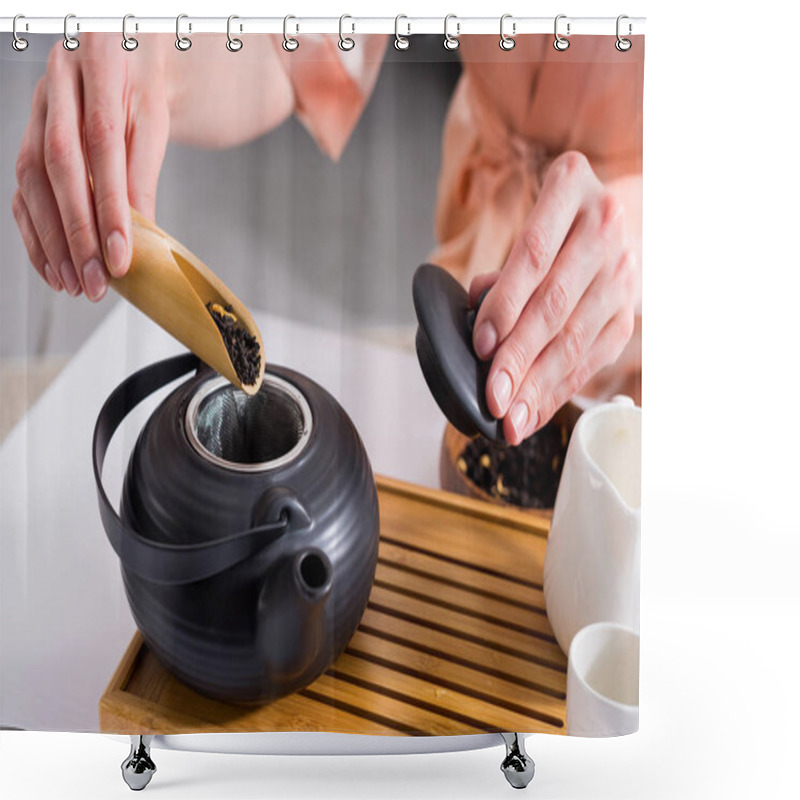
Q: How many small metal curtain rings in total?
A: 12